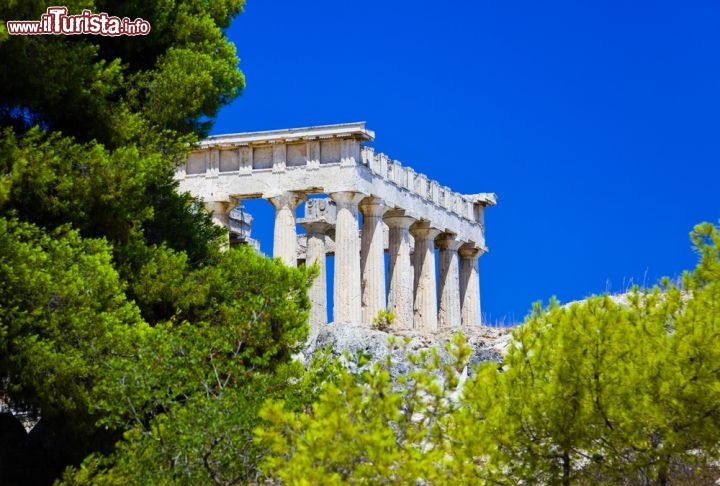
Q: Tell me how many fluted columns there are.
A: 9